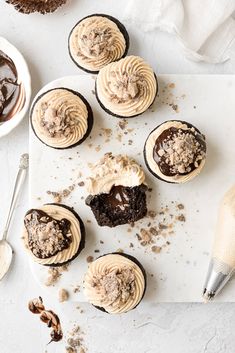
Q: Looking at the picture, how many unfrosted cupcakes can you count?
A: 0